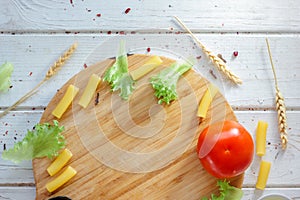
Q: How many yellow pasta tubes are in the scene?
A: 8